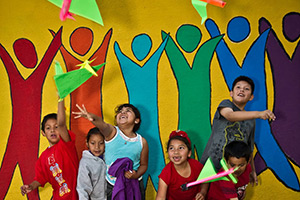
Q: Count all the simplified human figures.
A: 6